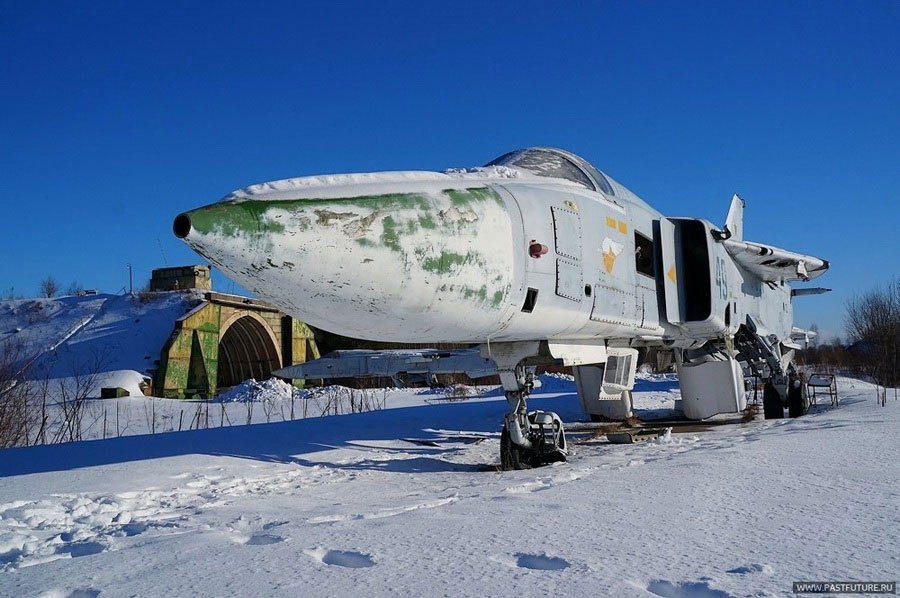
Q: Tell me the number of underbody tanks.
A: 2